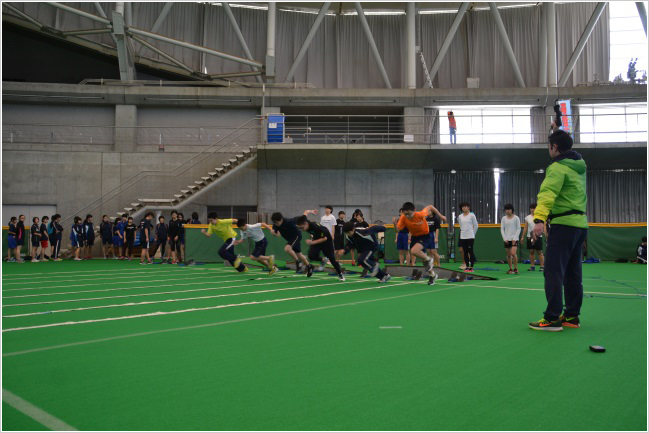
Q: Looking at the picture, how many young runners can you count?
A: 6